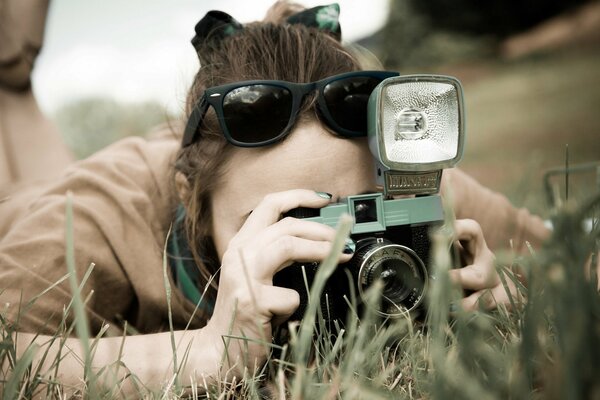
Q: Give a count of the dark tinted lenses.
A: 2